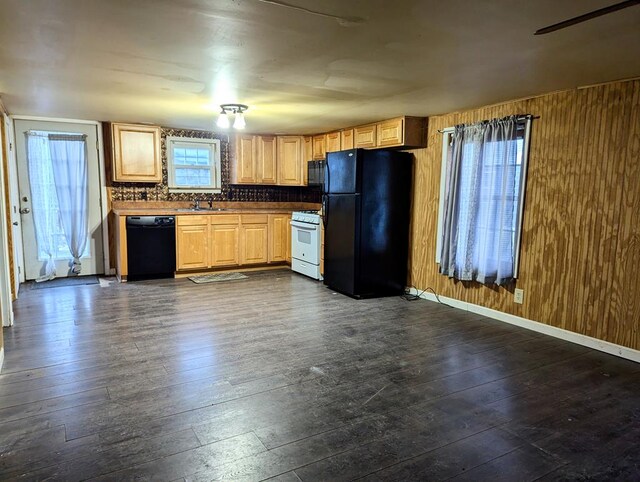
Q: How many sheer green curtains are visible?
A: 0